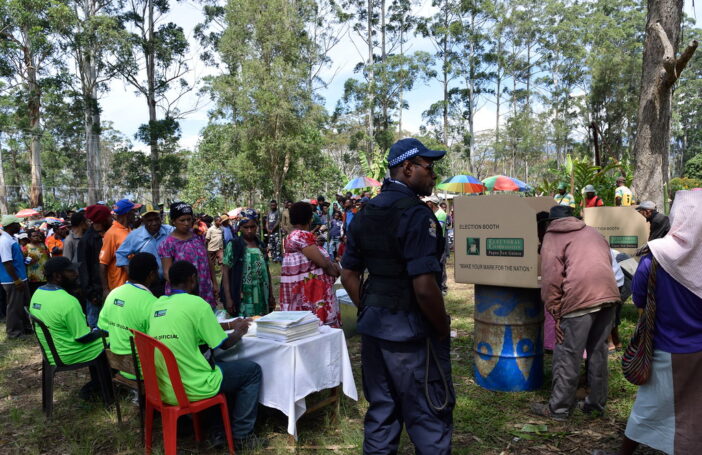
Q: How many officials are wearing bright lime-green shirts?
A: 3